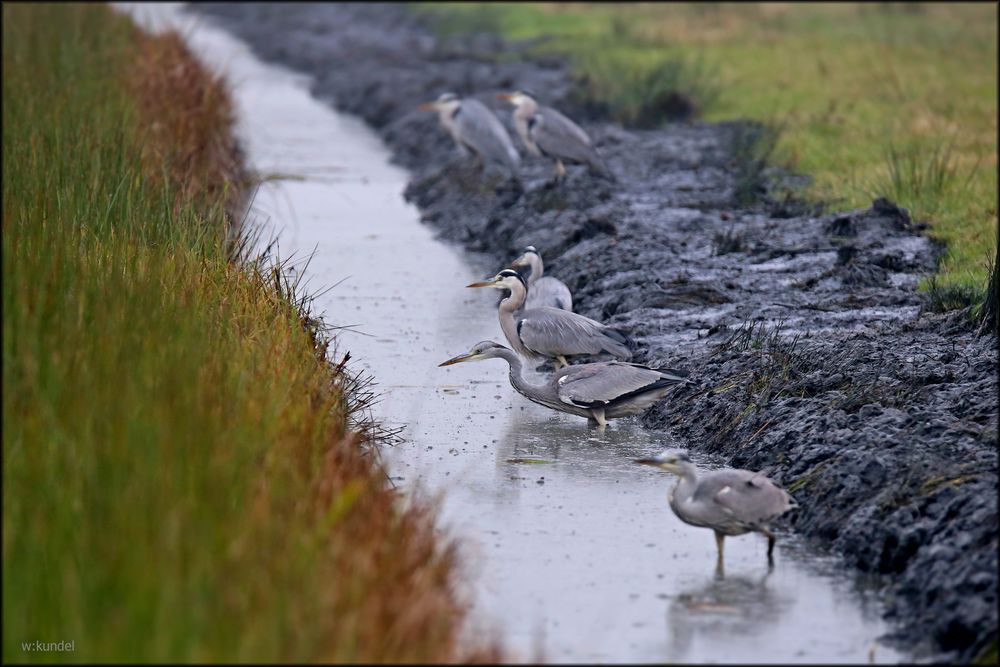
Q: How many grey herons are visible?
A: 6